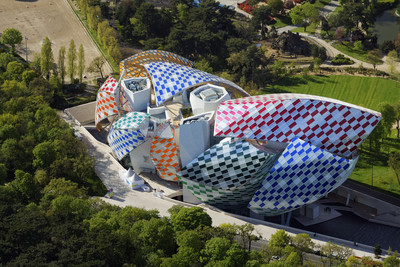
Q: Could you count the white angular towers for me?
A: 3